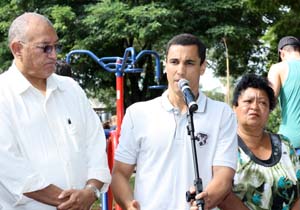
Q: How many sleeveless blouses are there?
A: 1